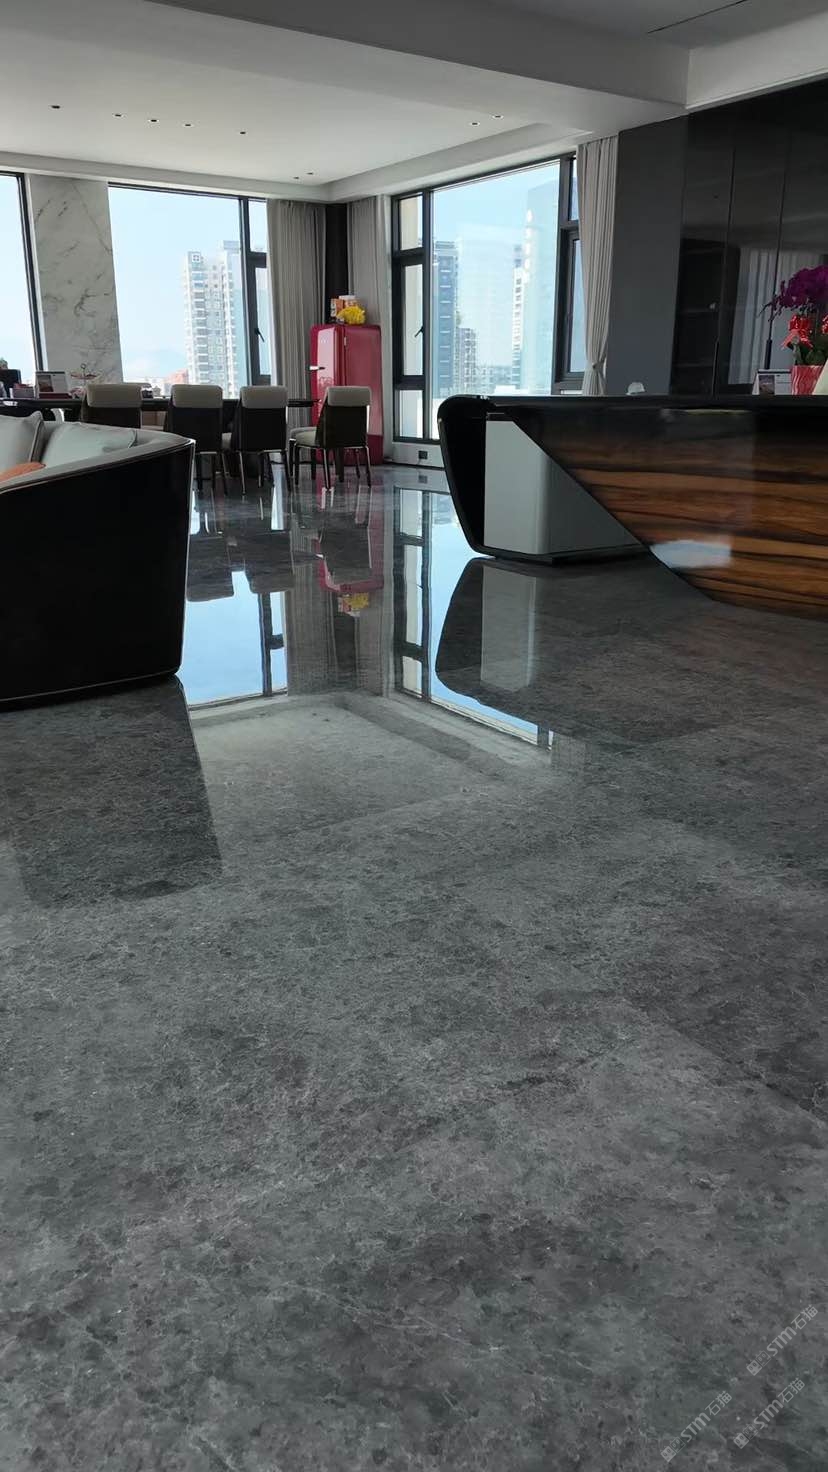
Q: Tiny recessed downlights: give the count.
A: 9